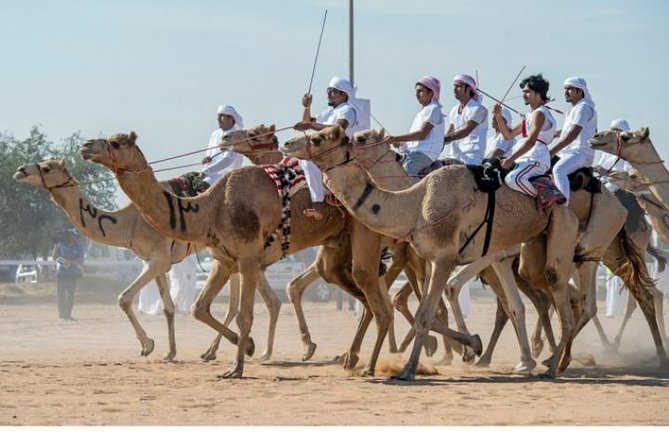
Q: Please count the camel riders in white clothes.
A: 8